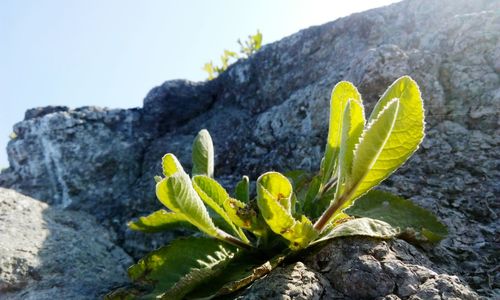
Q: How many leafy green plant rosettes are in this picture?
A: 1